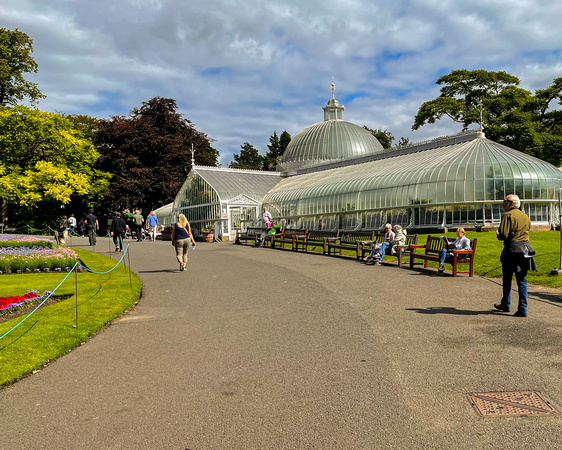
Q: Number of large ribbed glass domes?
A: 1